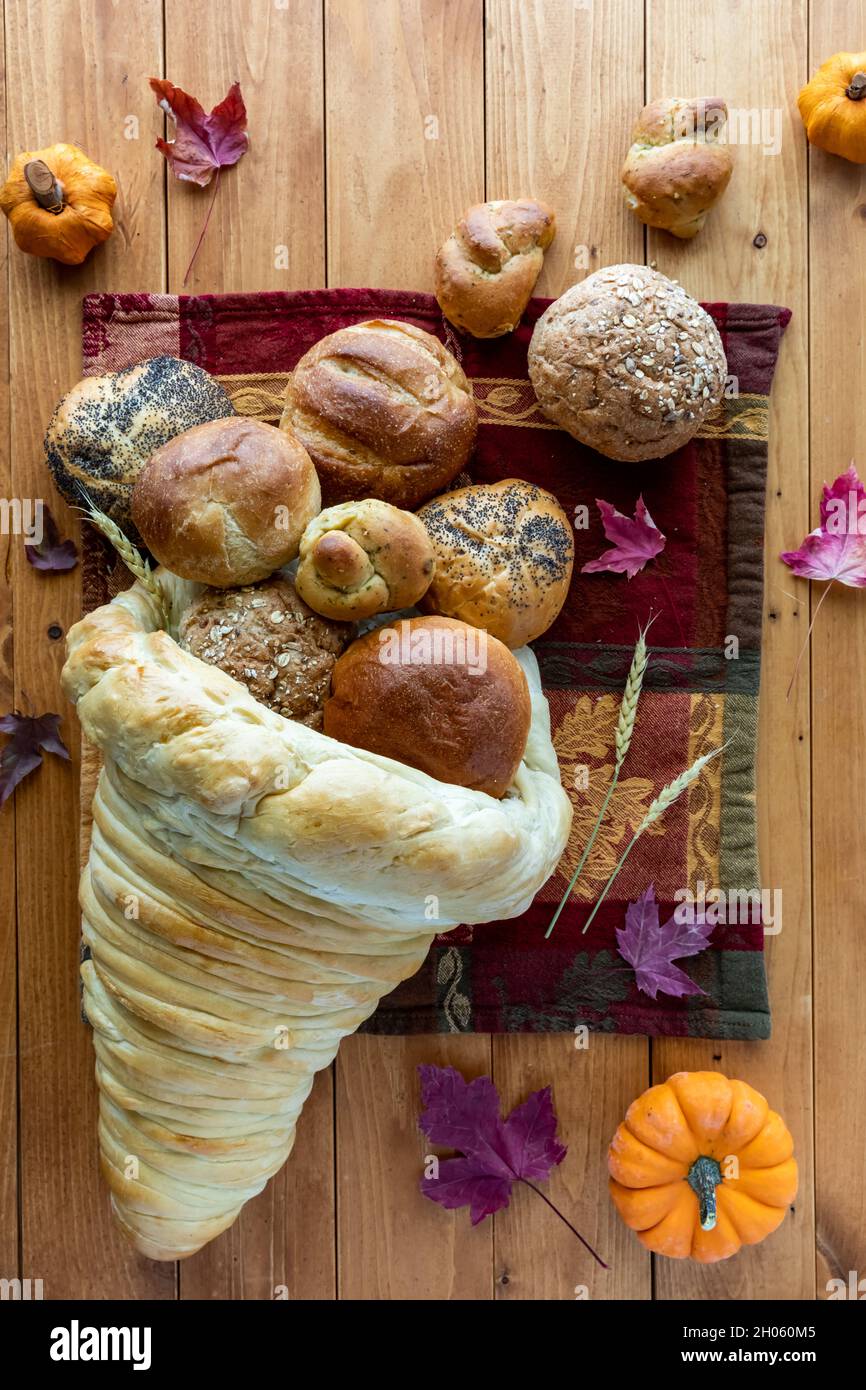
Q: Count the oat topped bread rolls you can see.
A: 2